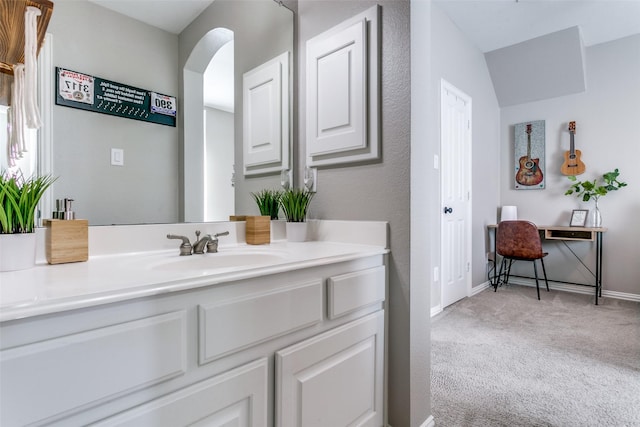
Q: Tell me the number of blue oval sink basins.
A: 0